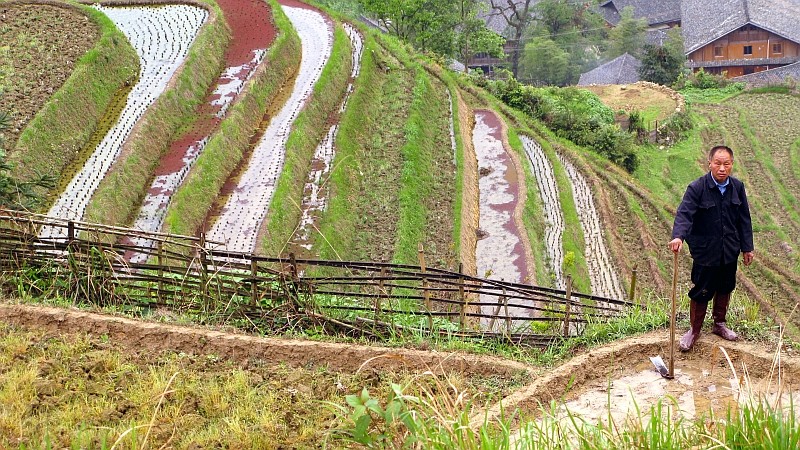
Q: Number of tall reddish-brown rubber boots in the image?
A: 2